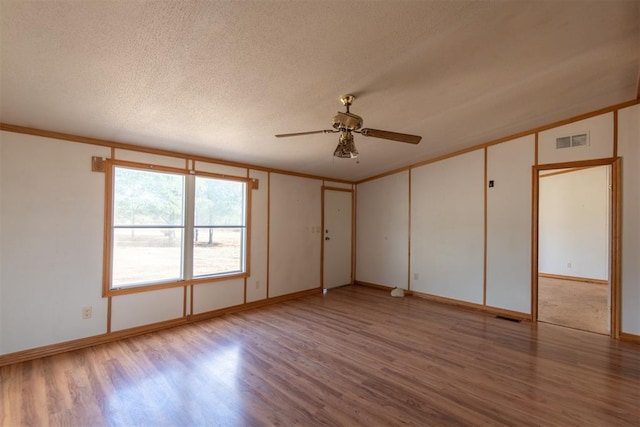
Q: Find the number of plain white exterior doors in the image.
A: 1